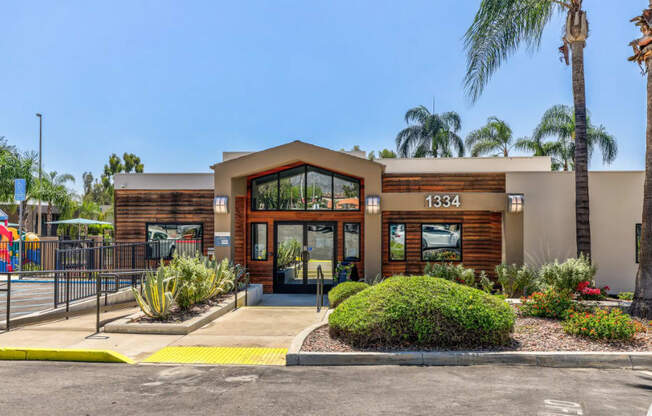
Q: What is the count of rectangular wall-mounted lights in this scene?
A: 3